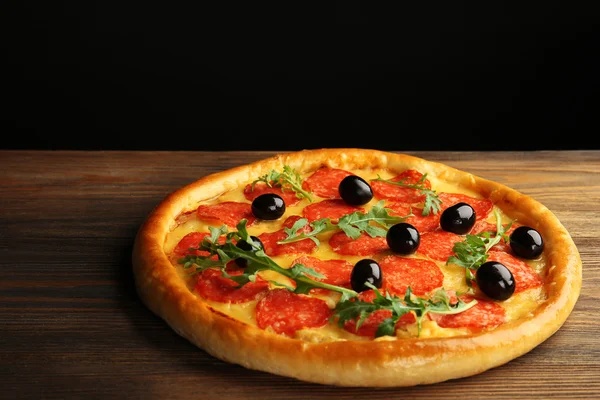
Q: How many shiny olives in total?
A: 8